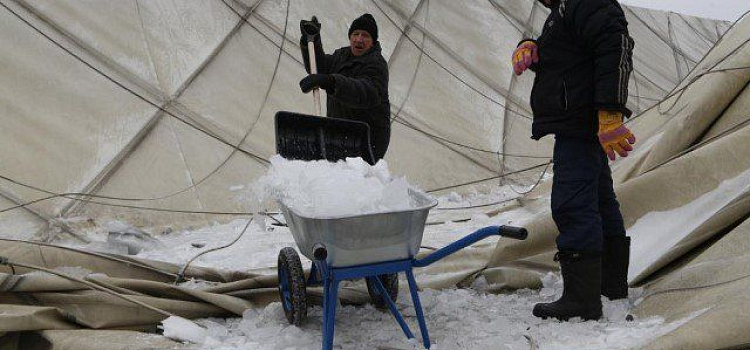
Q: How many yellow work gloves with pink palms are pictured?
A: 2